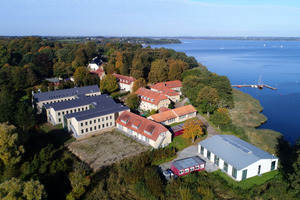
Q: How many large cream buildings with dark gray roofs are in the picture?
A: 3